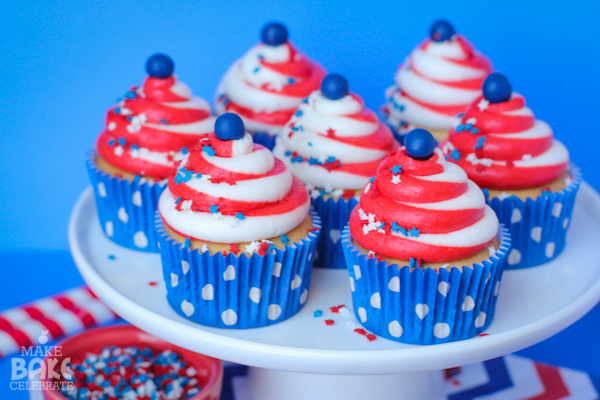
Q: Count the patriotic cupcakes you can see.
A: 7